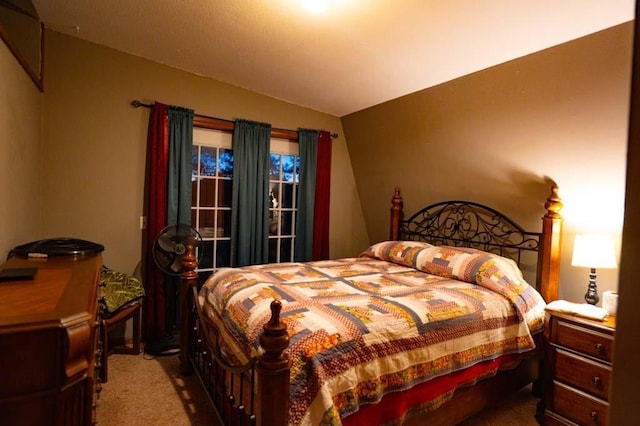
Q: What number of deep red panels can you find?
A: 2